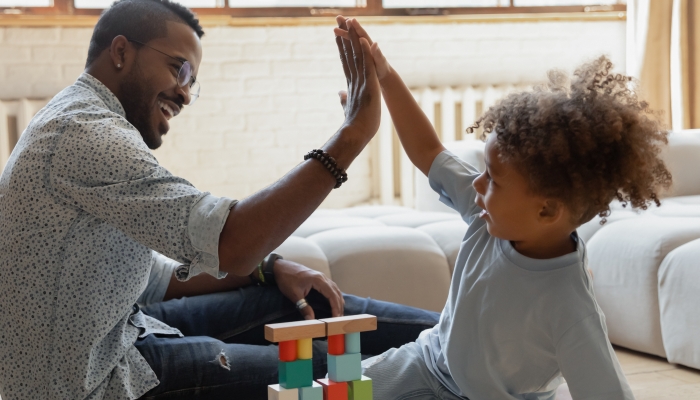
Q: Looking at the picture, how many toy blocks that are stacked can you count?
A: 12